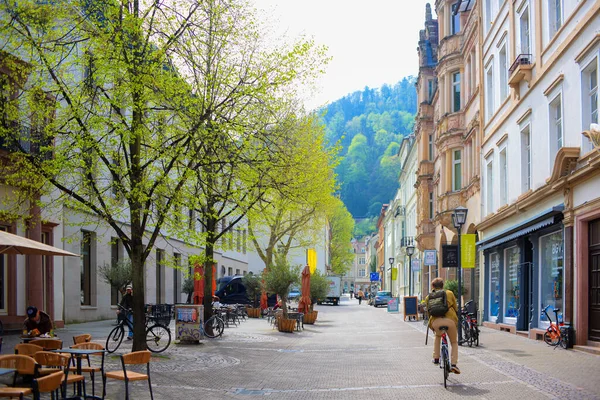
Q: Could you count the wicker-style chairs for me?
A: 8